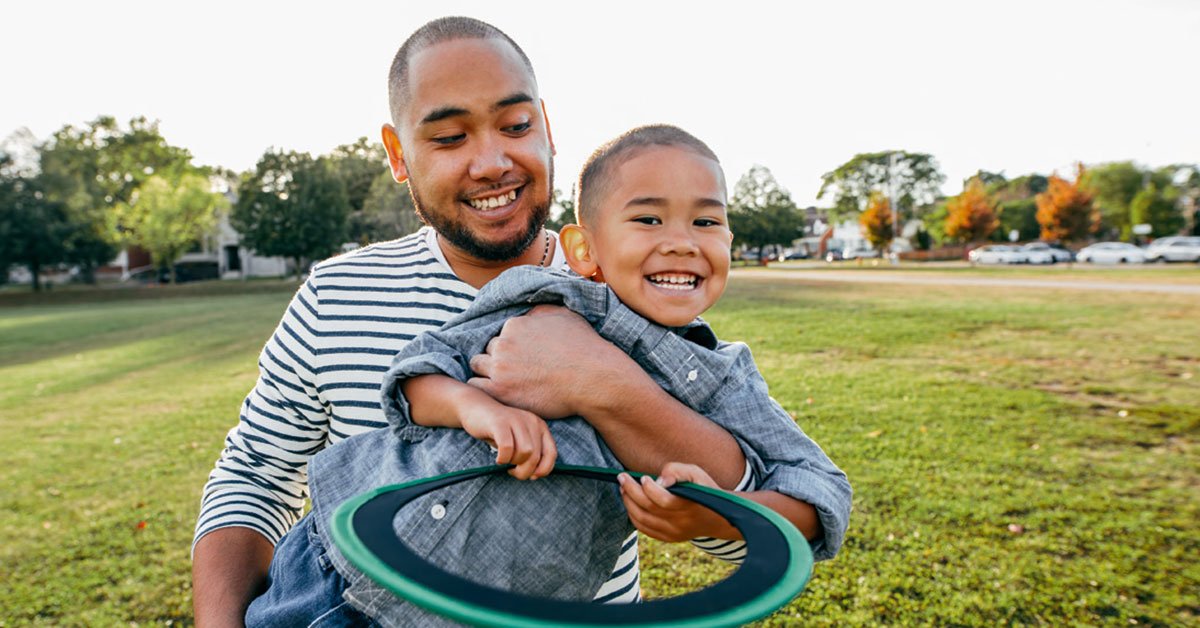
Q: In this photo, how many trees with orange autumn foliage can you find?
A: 3